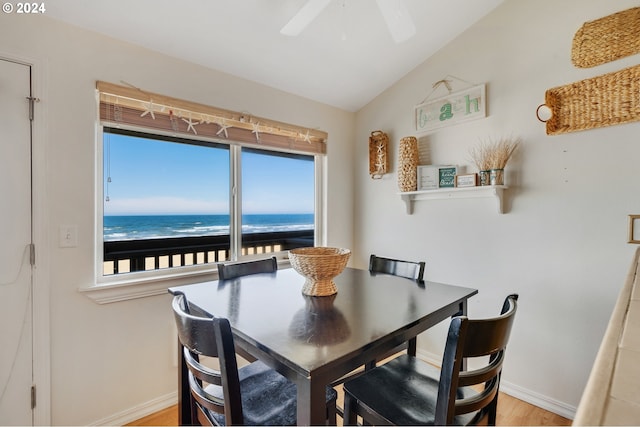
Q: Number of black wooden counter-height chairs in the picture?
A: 4